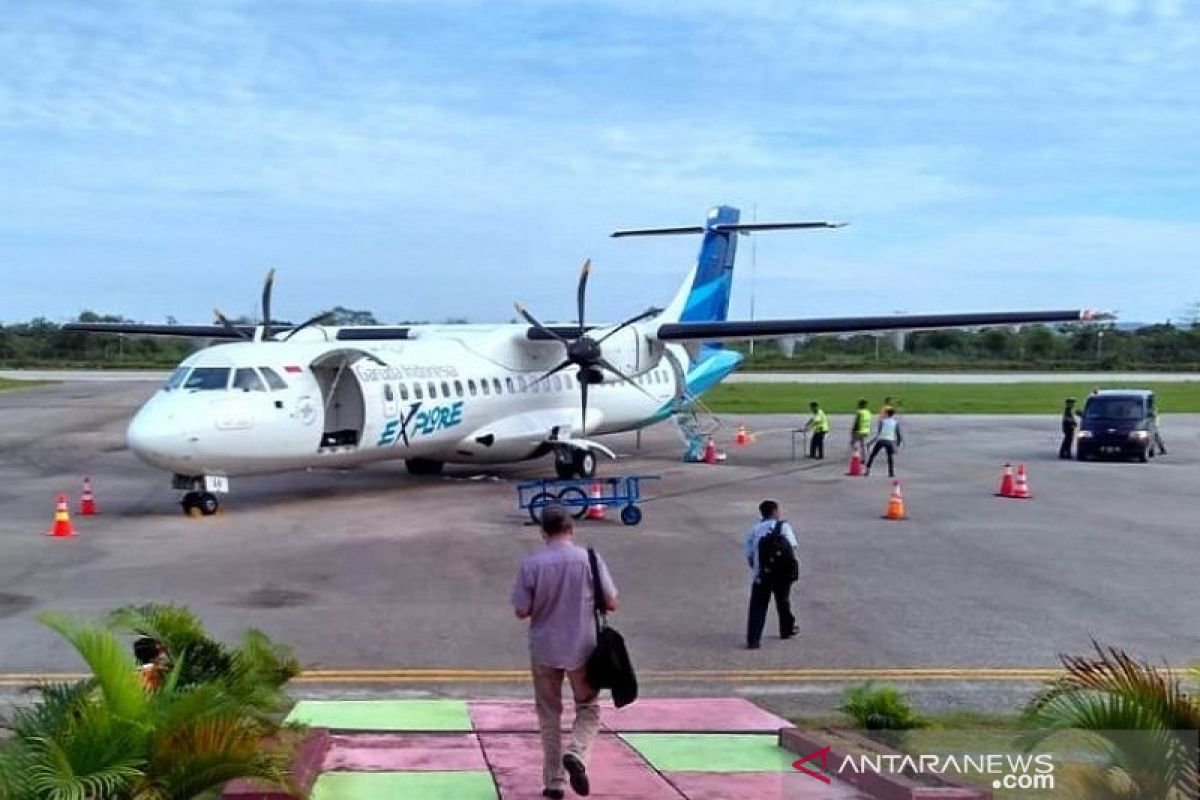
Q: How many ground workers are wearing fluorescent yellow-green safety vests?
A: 2